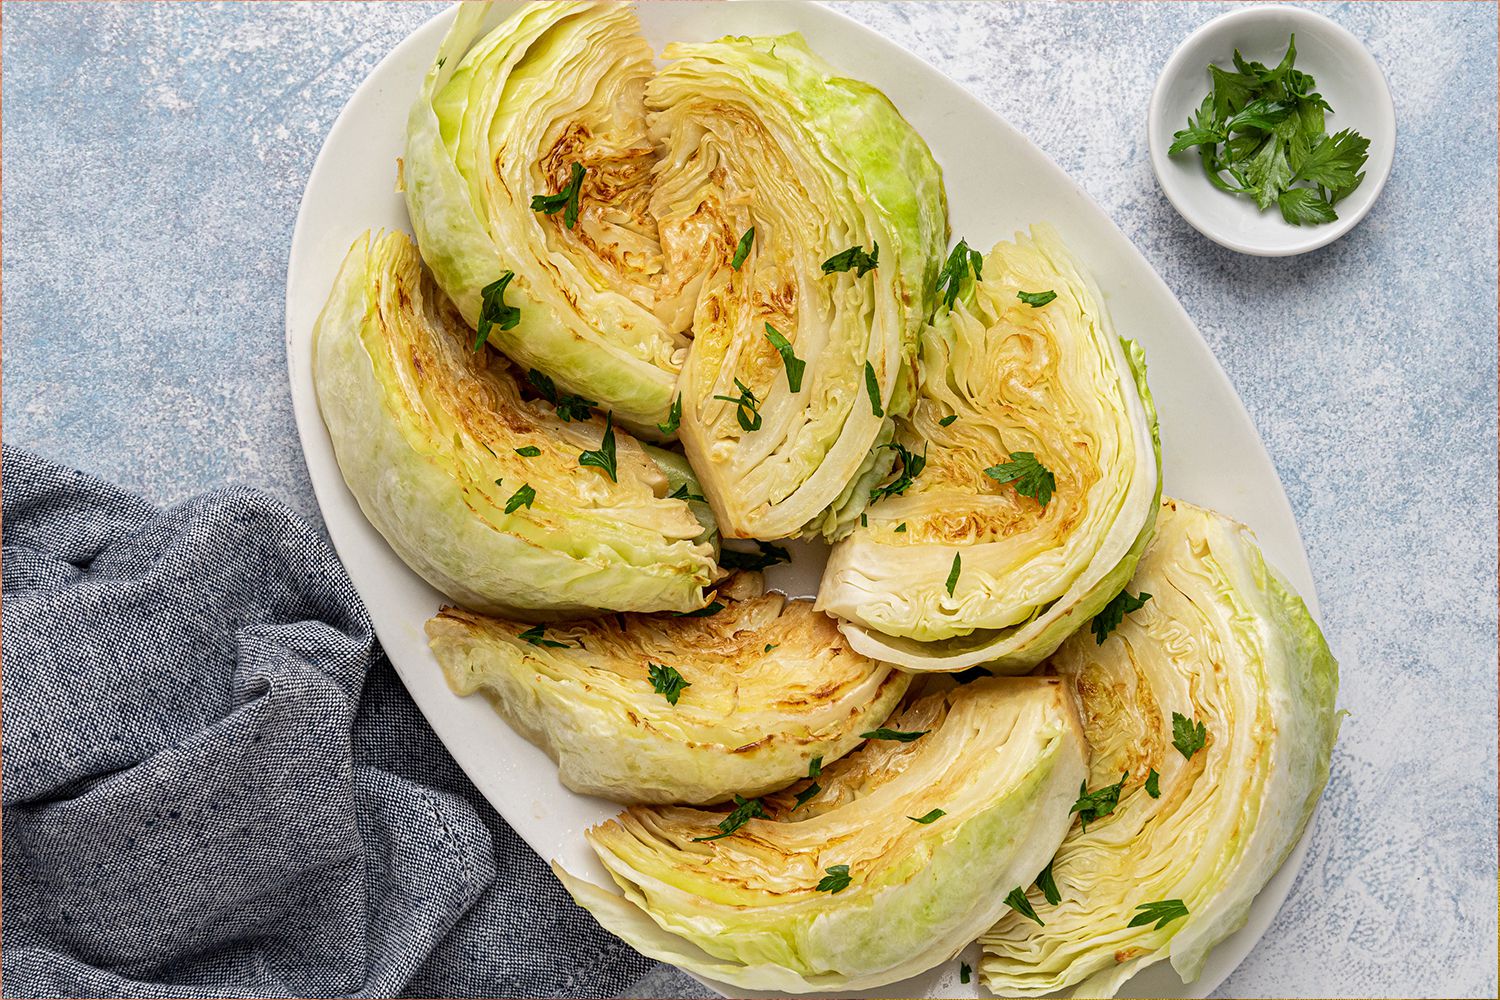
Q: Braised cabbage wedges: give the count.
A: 7